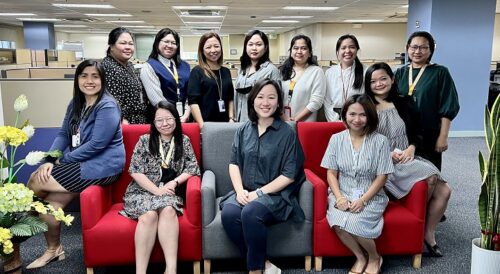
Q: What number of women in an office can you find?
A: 12